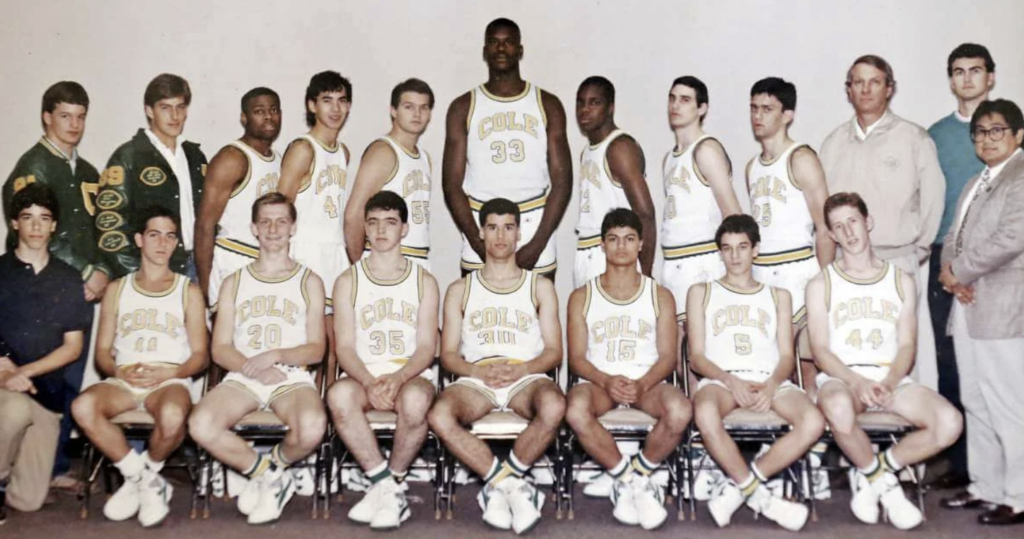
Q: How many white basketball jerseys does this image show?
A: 14